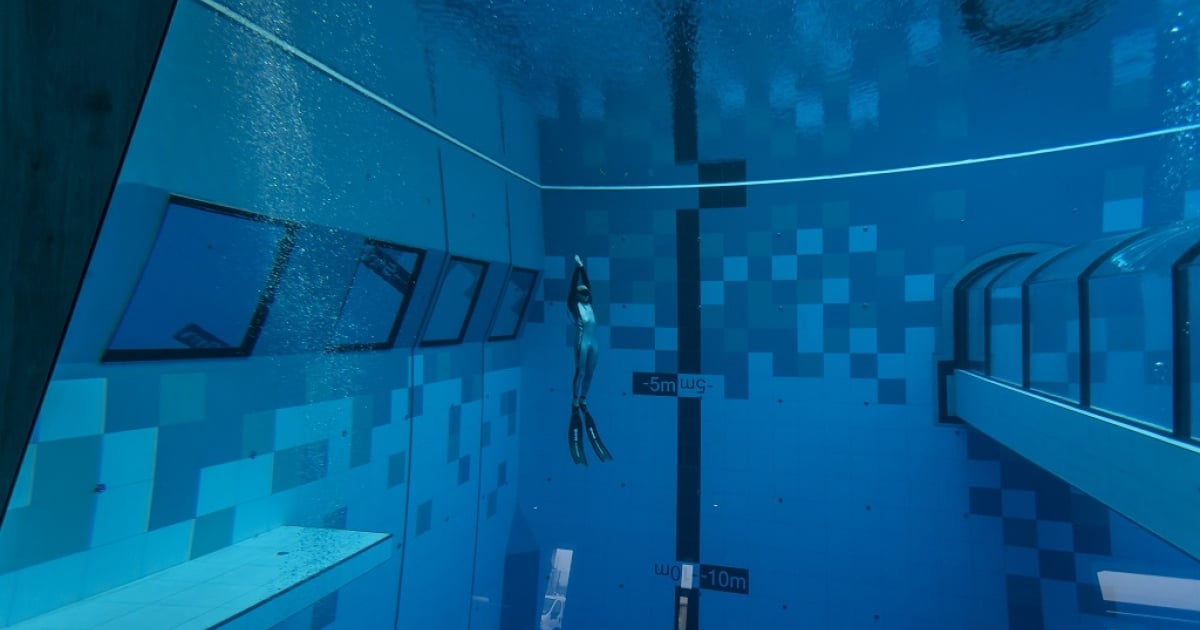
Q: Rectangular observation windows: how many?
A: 4